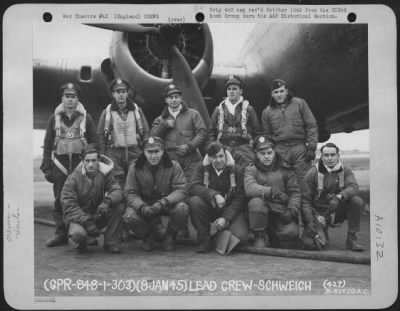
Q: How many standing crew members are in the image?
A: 5